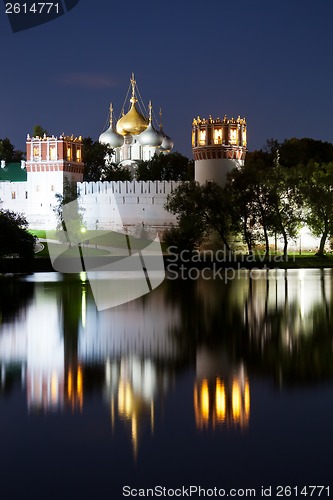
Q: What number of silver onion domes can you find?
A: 3